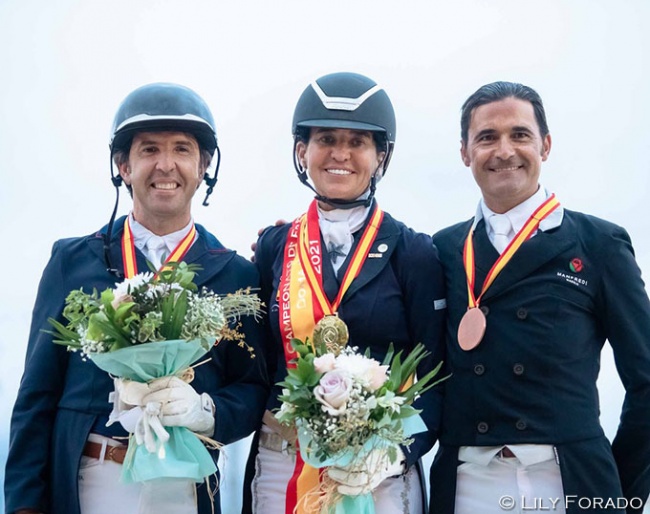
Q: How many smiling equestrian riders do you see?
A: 3